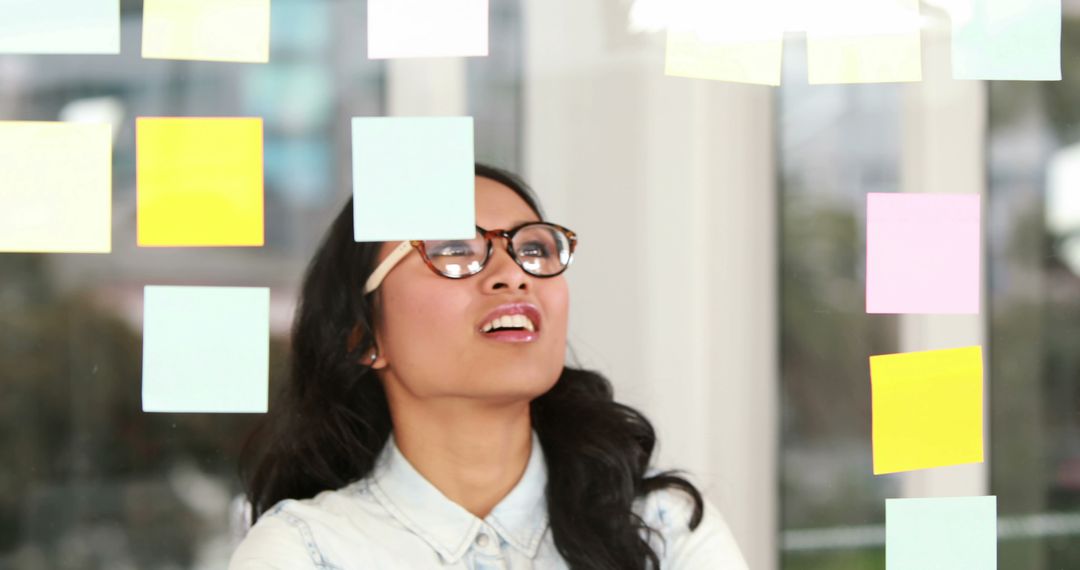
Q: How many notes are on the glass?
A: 13